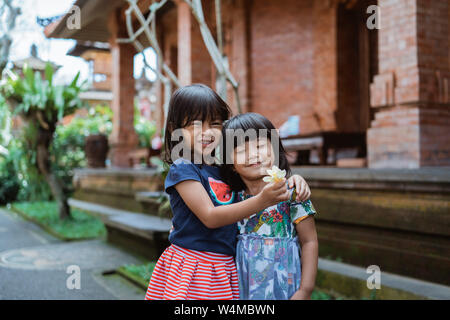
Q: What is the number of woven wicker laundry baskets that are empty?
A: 0